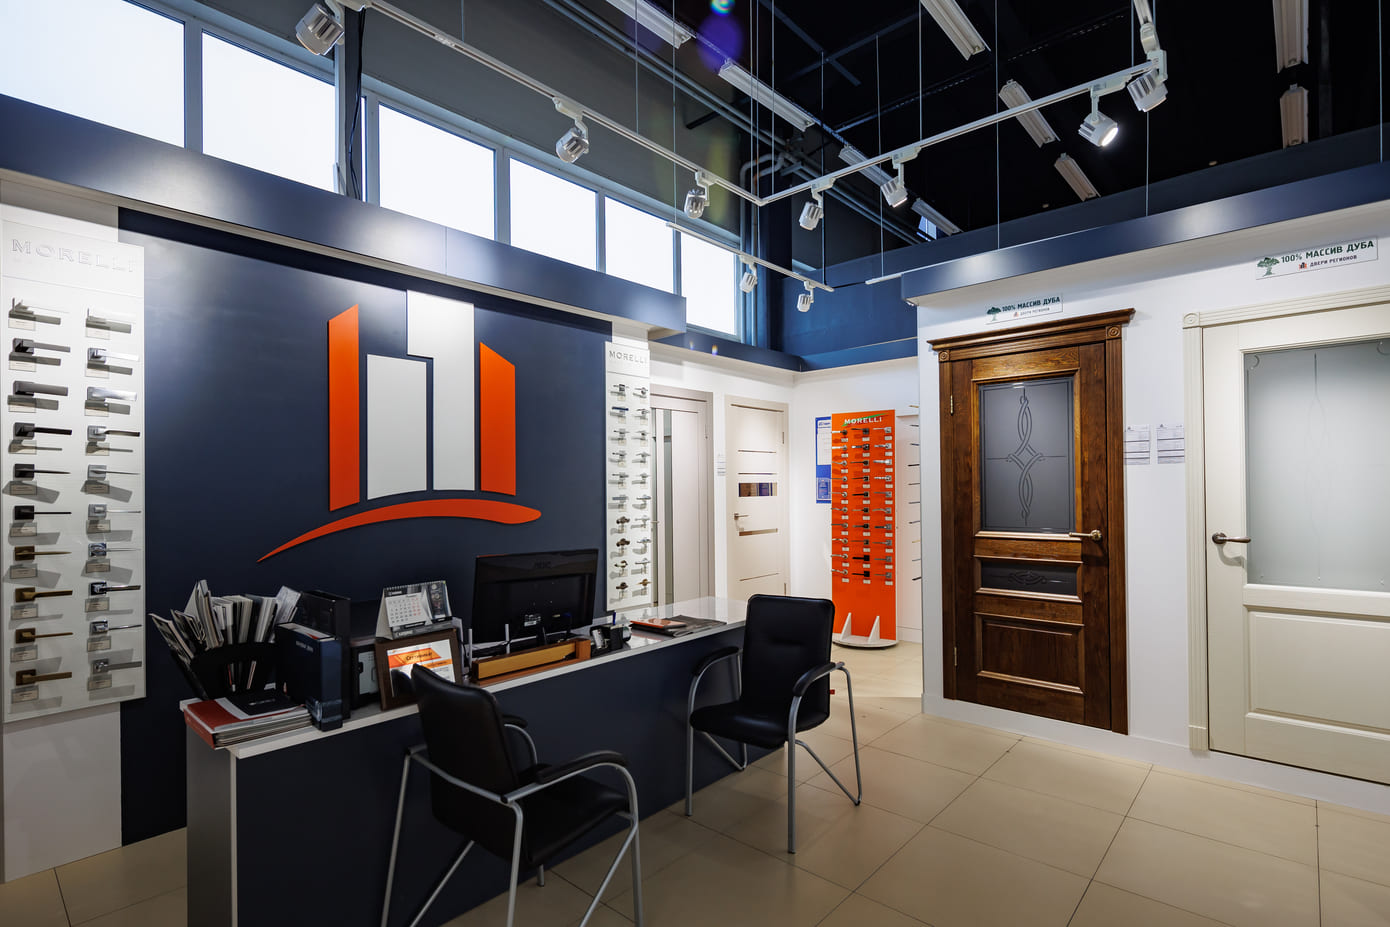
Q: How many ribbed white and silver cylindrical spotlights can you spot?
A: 9